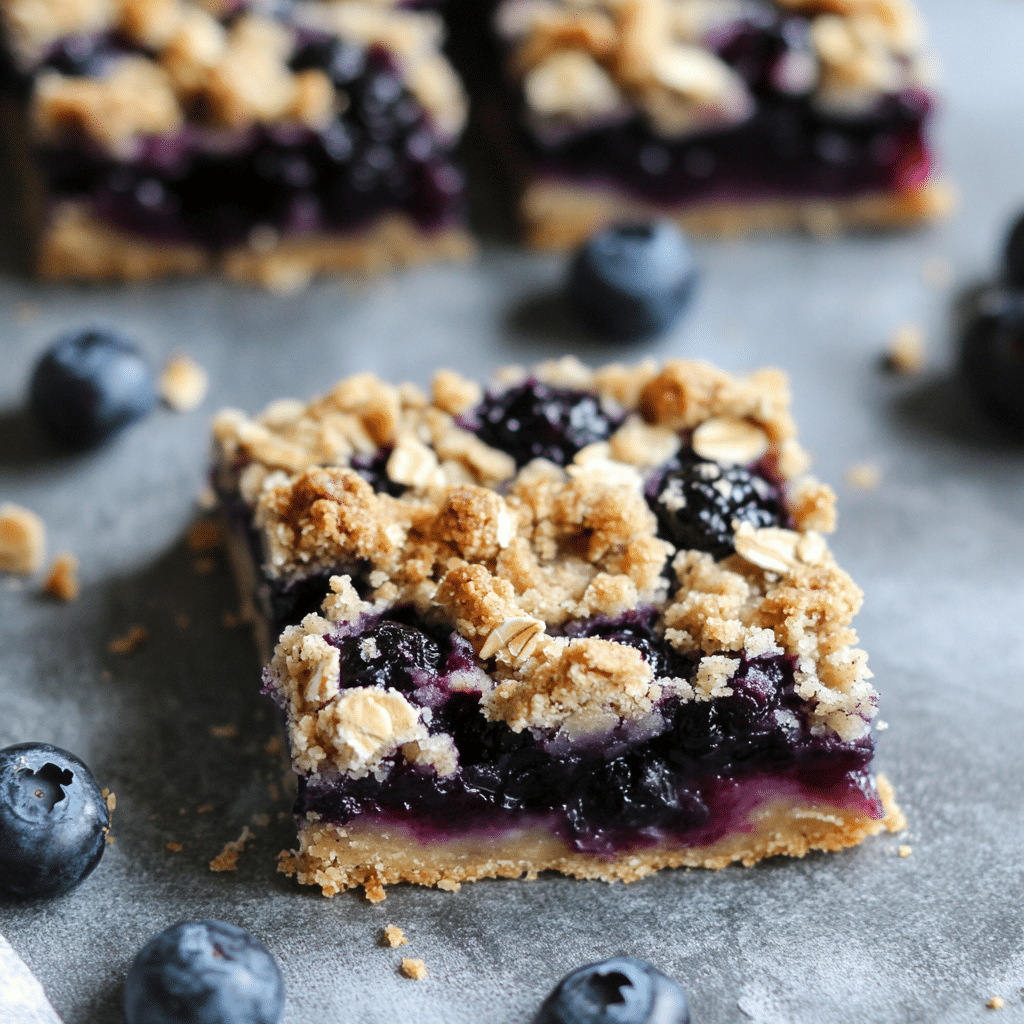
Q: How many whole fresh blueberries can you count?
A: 7